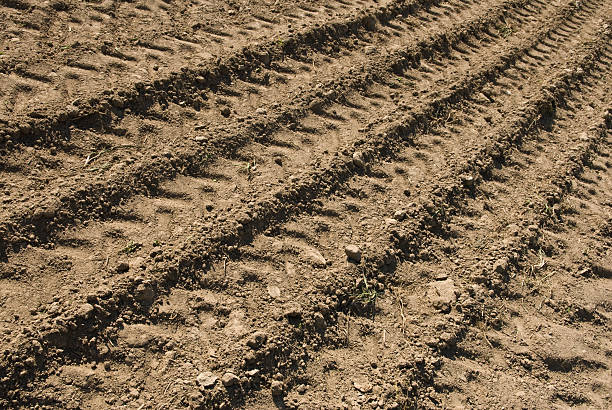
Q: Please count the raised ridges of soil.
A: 5